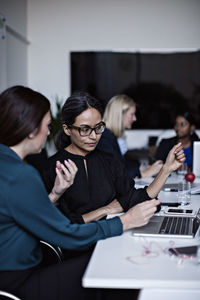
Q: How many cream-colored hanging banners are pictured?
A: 0